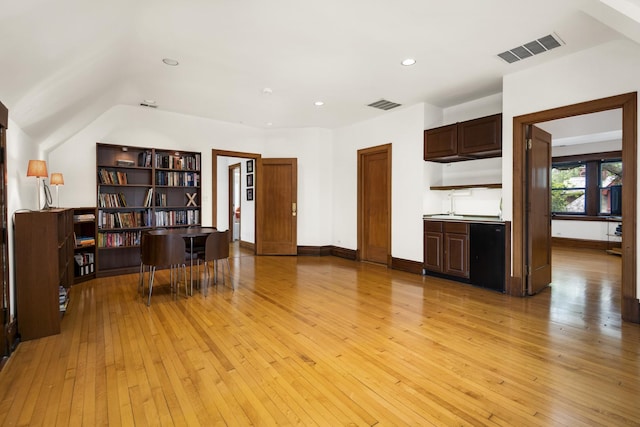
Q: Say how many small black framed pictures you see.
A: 3